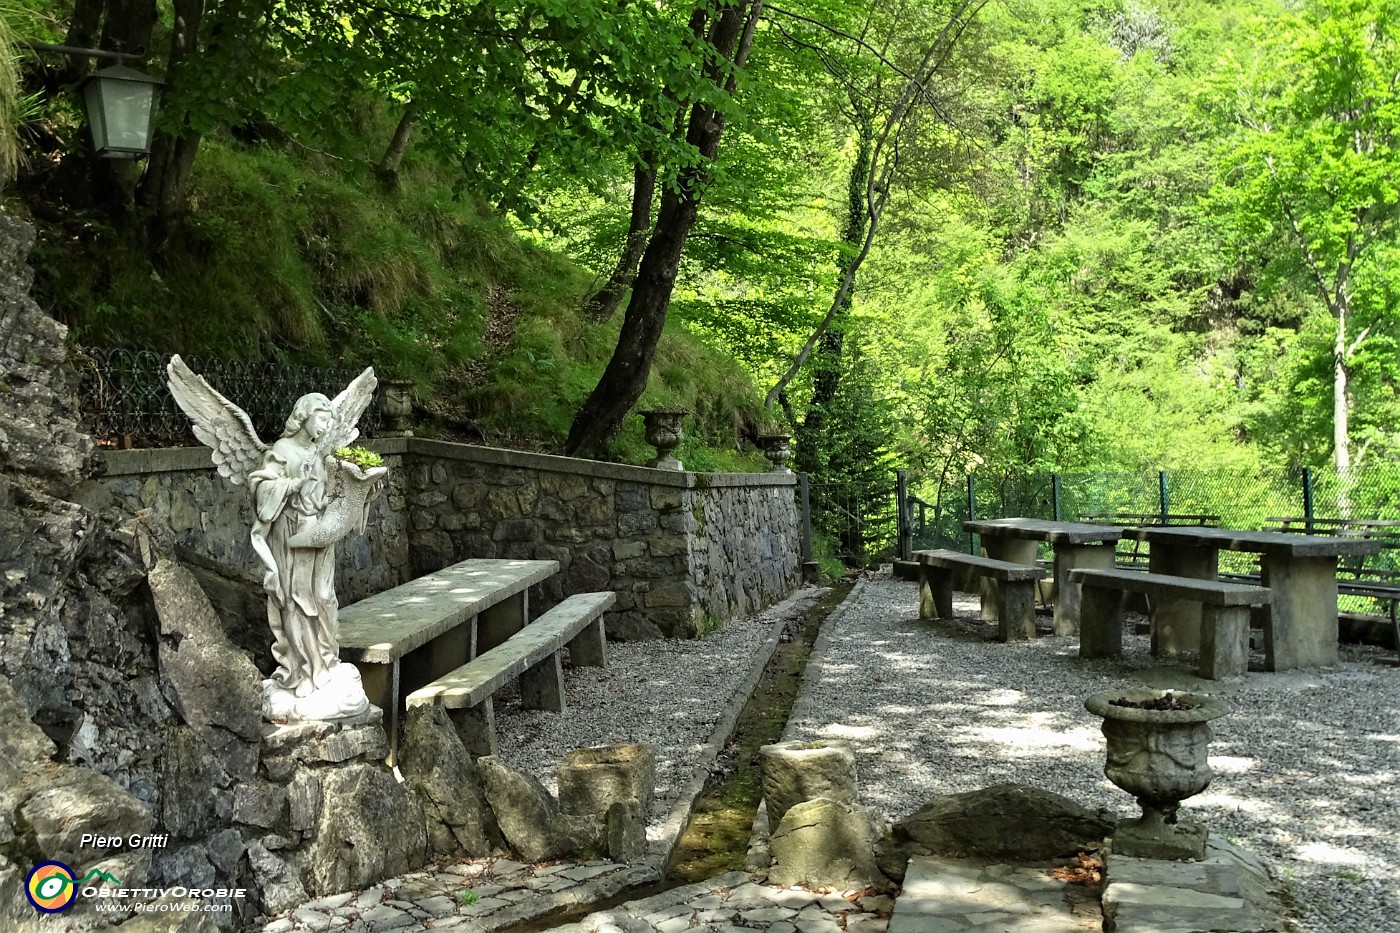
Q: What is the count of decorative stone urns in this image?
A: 4